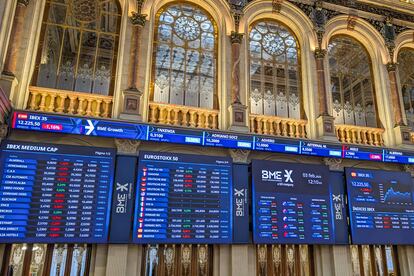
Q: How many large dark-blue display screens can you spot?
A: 4